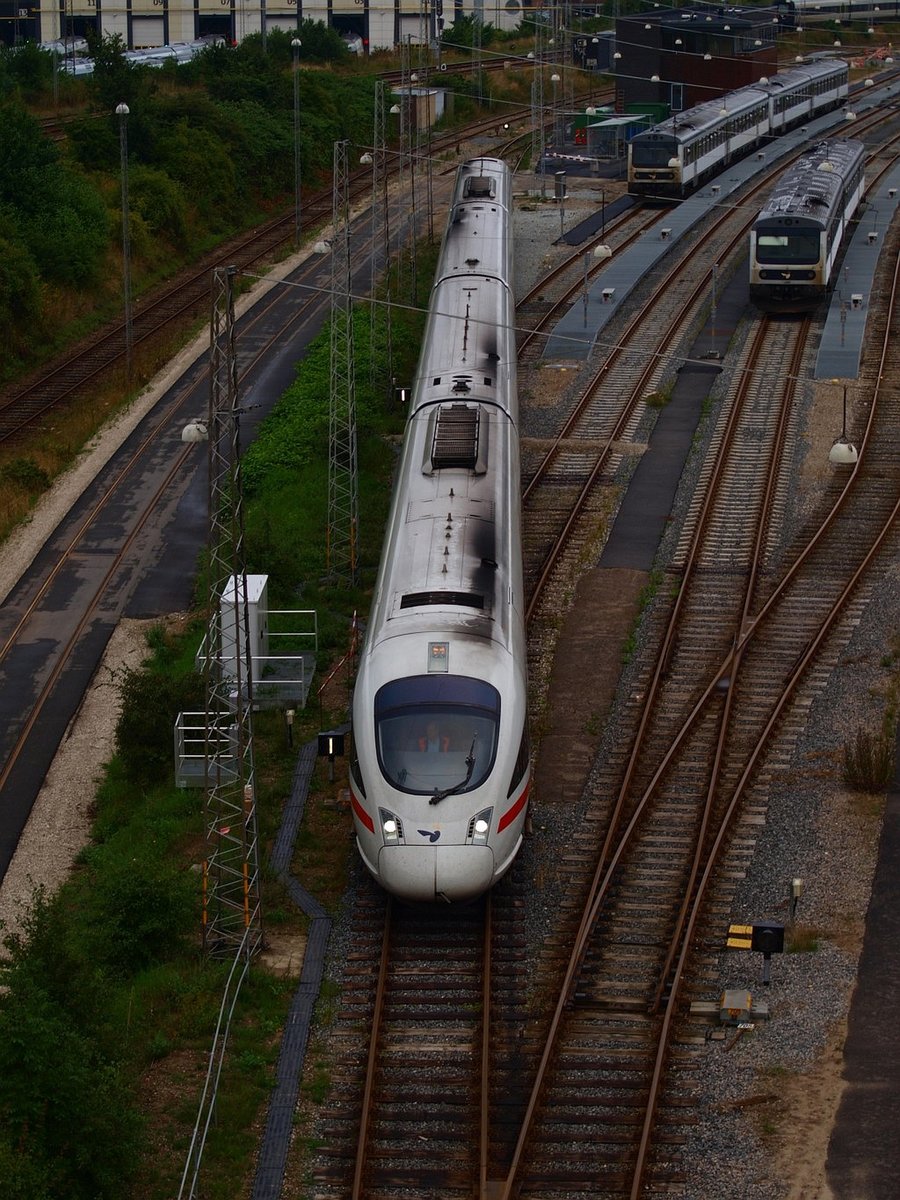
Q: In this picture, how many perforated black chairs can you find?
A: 0